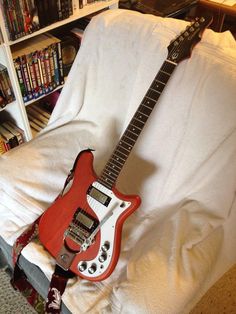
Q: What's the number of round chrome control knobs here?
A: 4